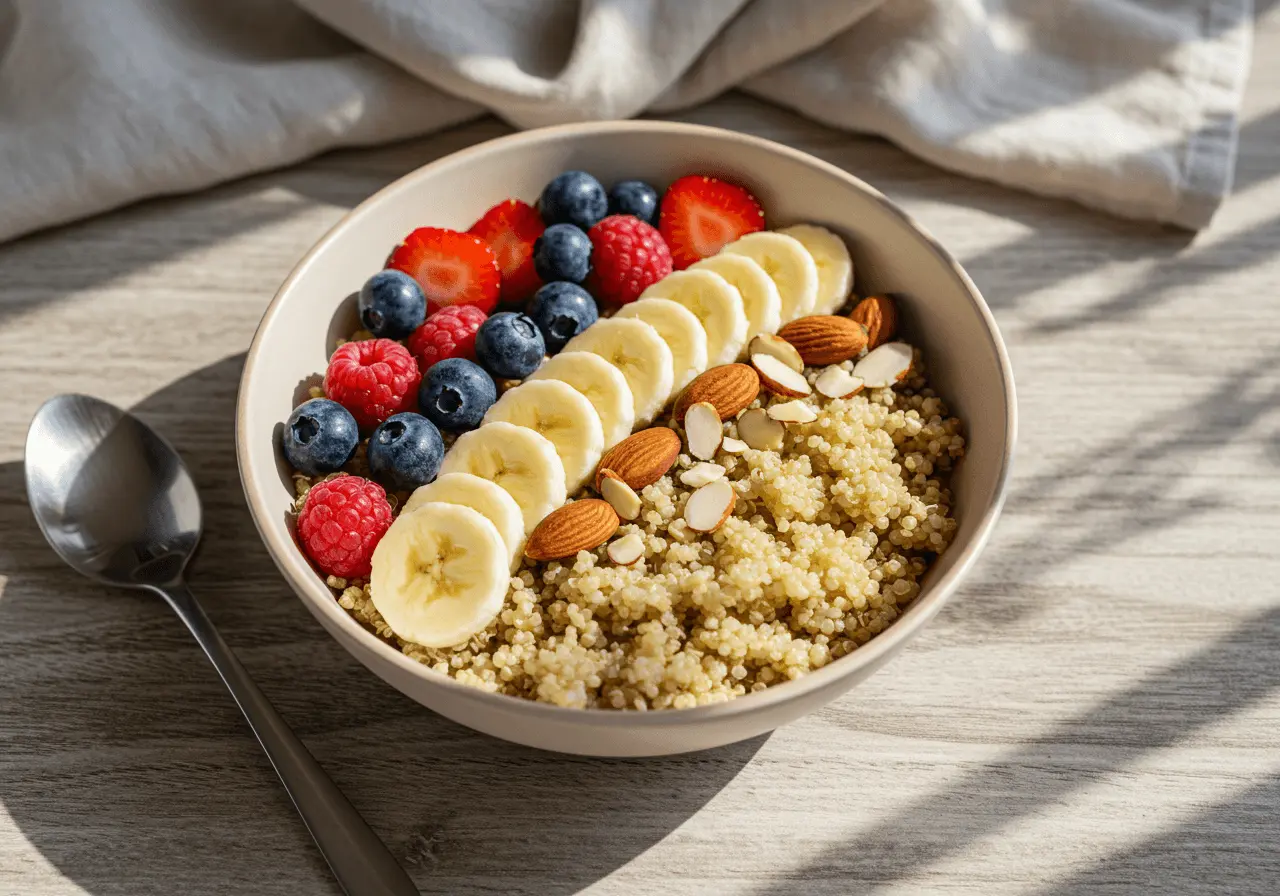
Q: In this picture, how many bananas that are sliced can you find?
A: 11